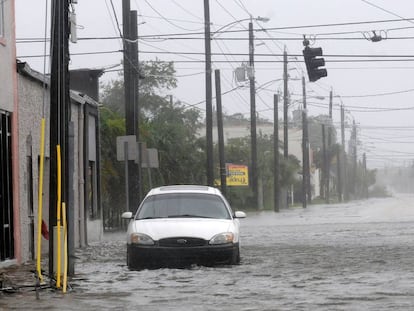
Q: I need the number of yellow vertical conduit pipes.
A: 3